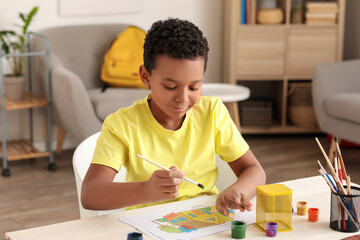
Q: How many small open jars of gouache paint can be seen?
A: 5